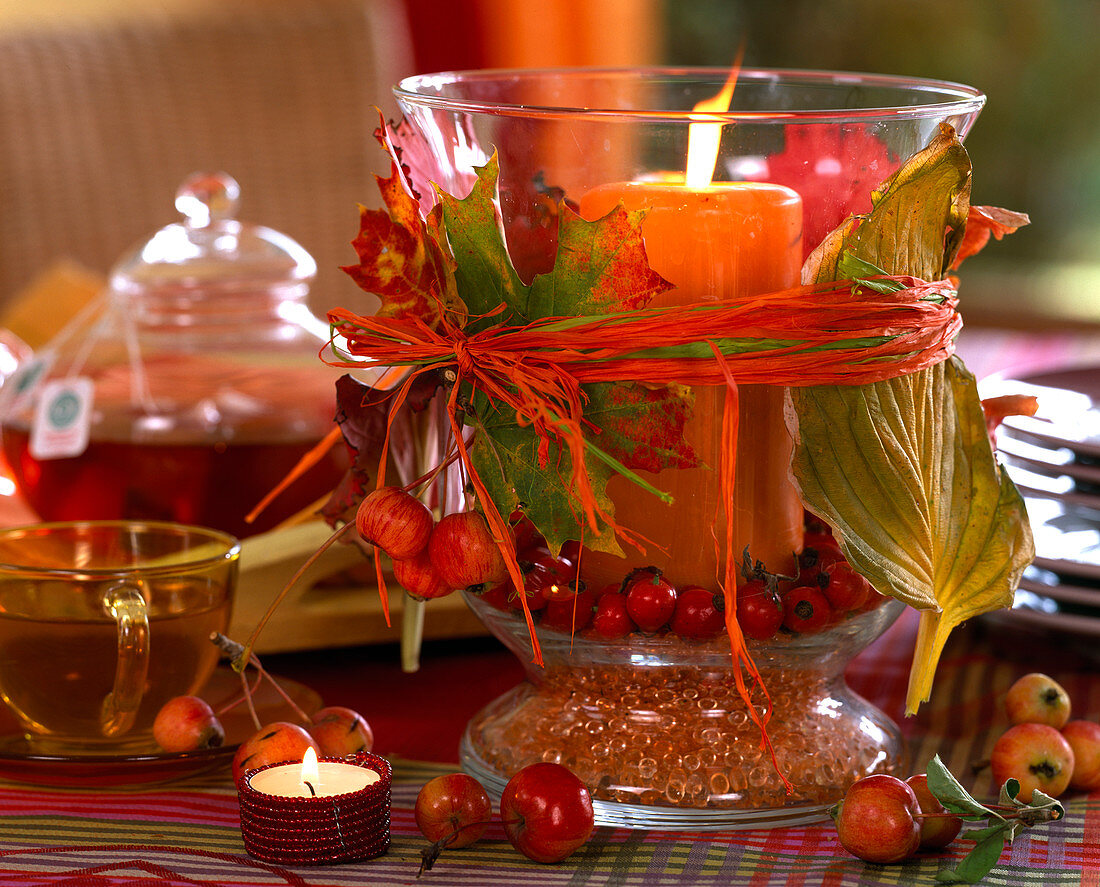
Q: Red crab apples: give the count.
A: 13